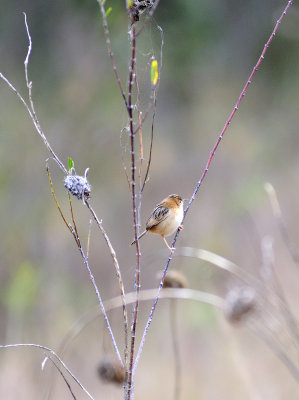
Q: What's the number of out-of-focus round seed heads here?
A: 3